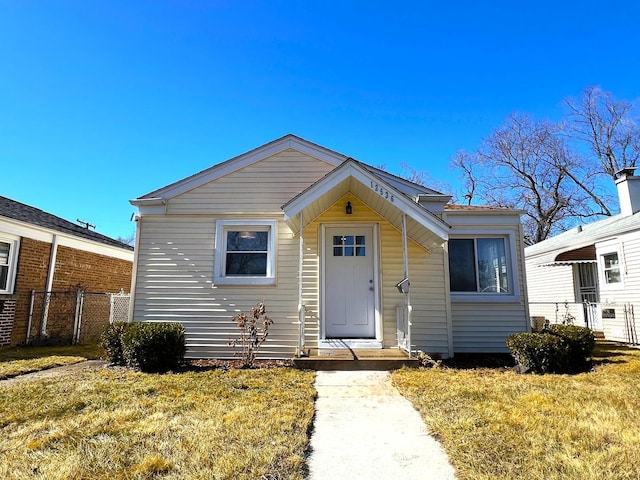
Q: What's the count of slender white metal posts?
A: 2